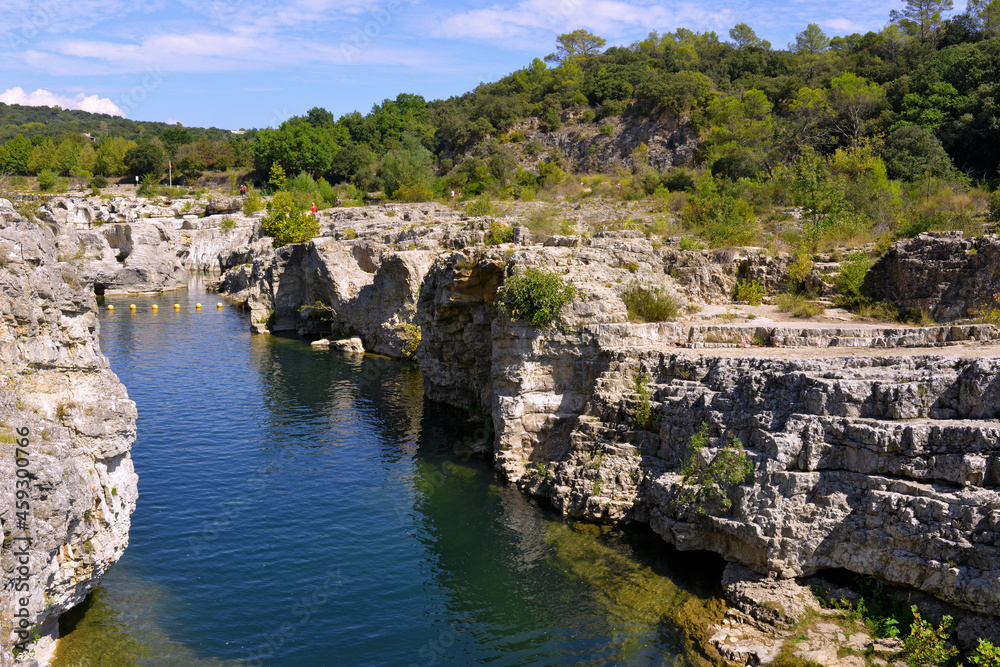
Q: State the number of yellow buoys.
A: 6